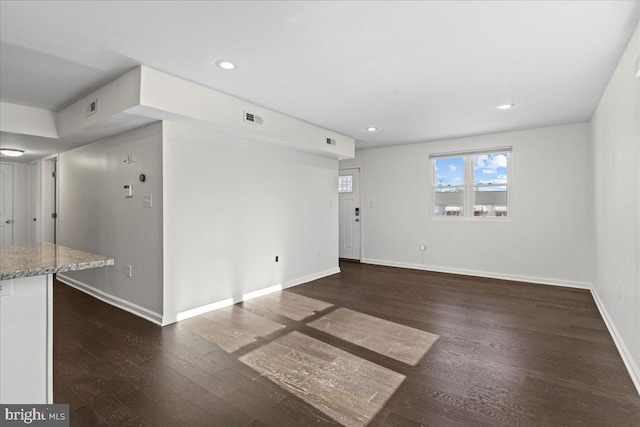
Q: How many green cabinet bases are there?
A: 0